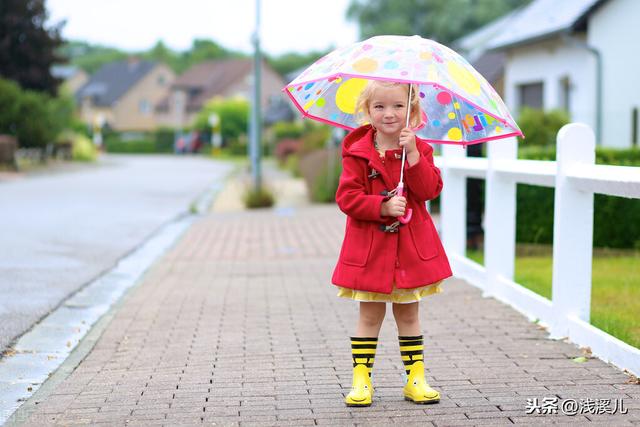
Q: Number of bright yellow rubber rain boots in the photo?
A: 2